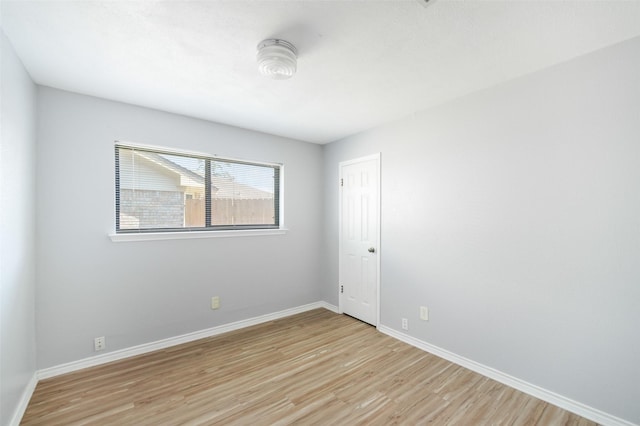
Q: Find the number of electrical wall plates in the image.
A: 4